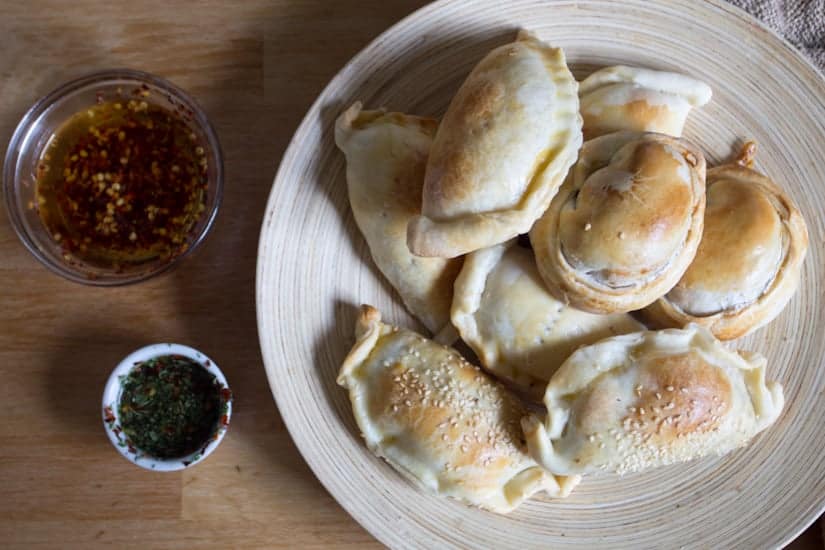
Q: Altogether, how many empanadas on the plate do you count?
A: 8